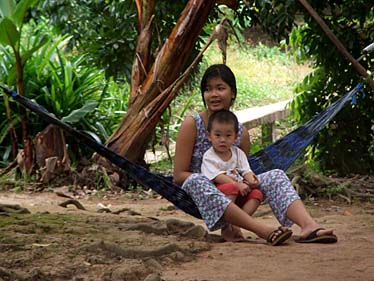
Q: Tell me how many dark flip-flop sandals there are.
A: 2